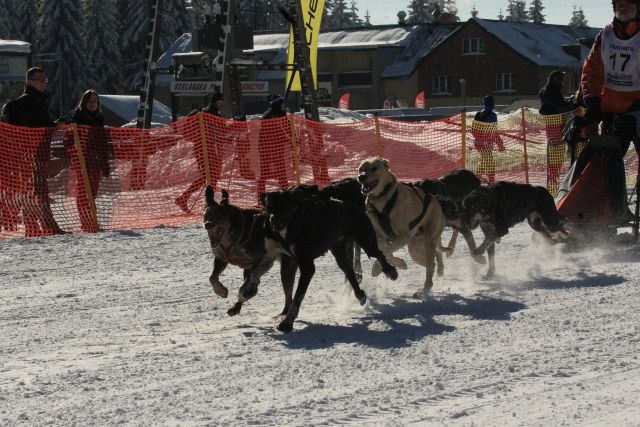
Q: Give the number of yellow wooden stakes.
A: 5